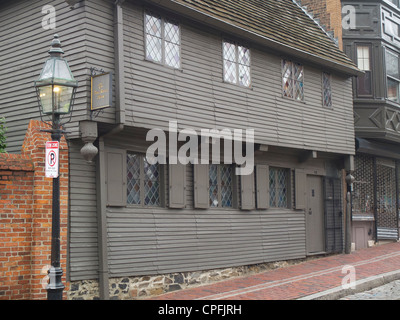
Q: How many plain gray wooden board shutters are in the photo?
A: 6